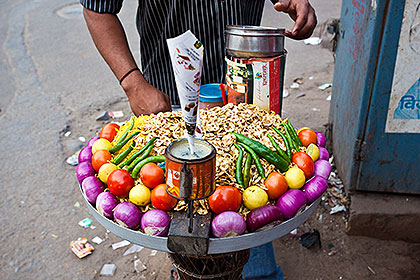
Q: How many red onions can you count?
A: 14